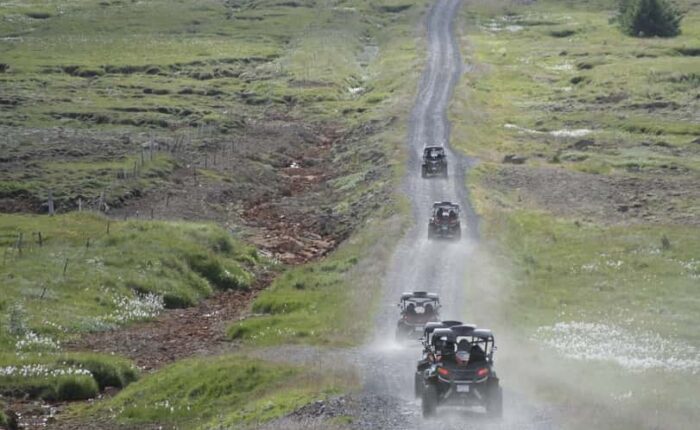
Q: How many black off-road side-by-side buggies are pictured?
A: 5